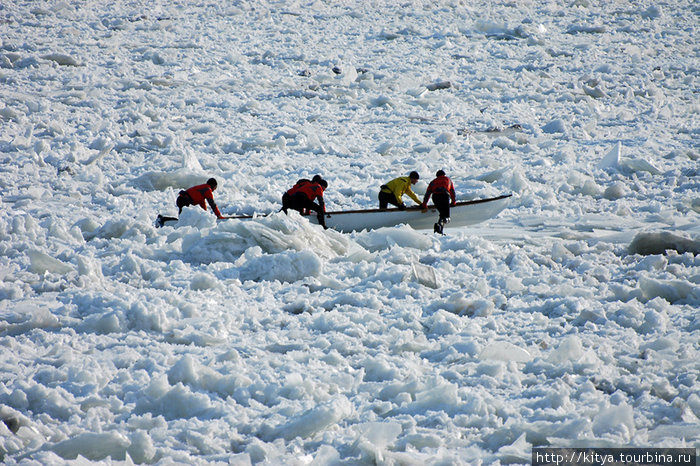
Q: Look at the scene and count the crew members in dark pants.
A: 5